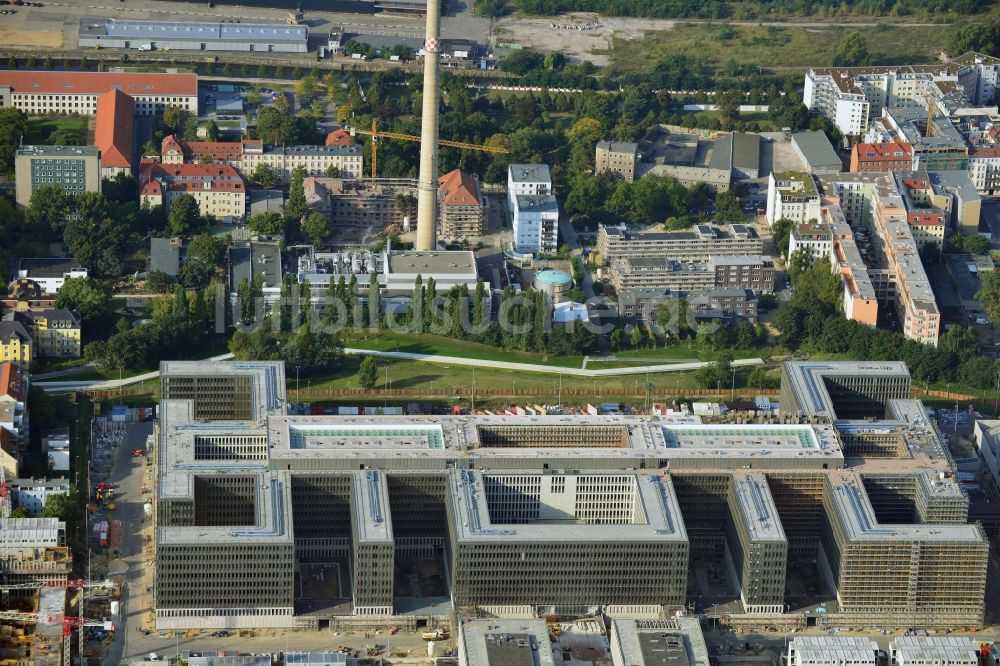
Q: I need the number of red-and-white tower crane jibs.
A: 2